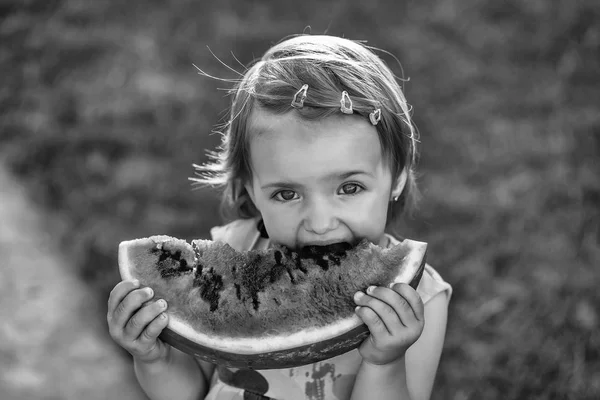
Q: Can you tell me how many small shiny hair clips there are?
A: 3